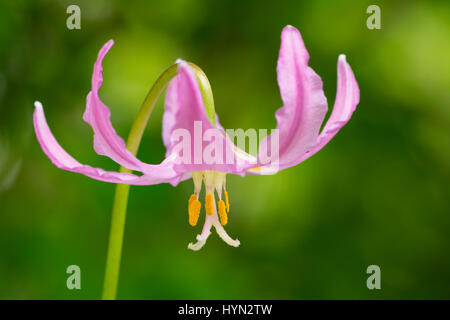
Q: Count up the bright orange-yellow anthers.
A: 5